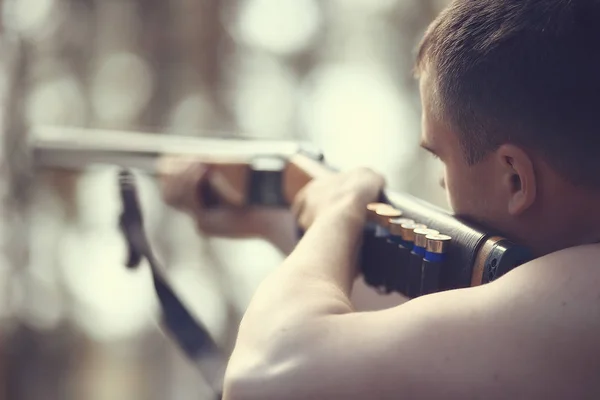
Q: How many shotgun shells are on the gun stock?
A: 6